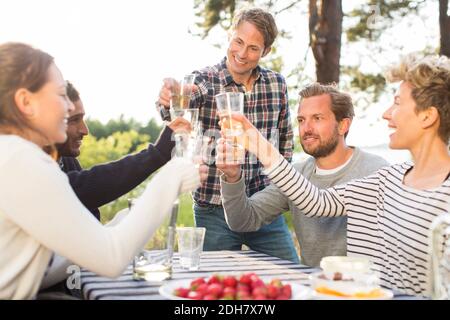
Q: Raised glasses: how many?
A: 5